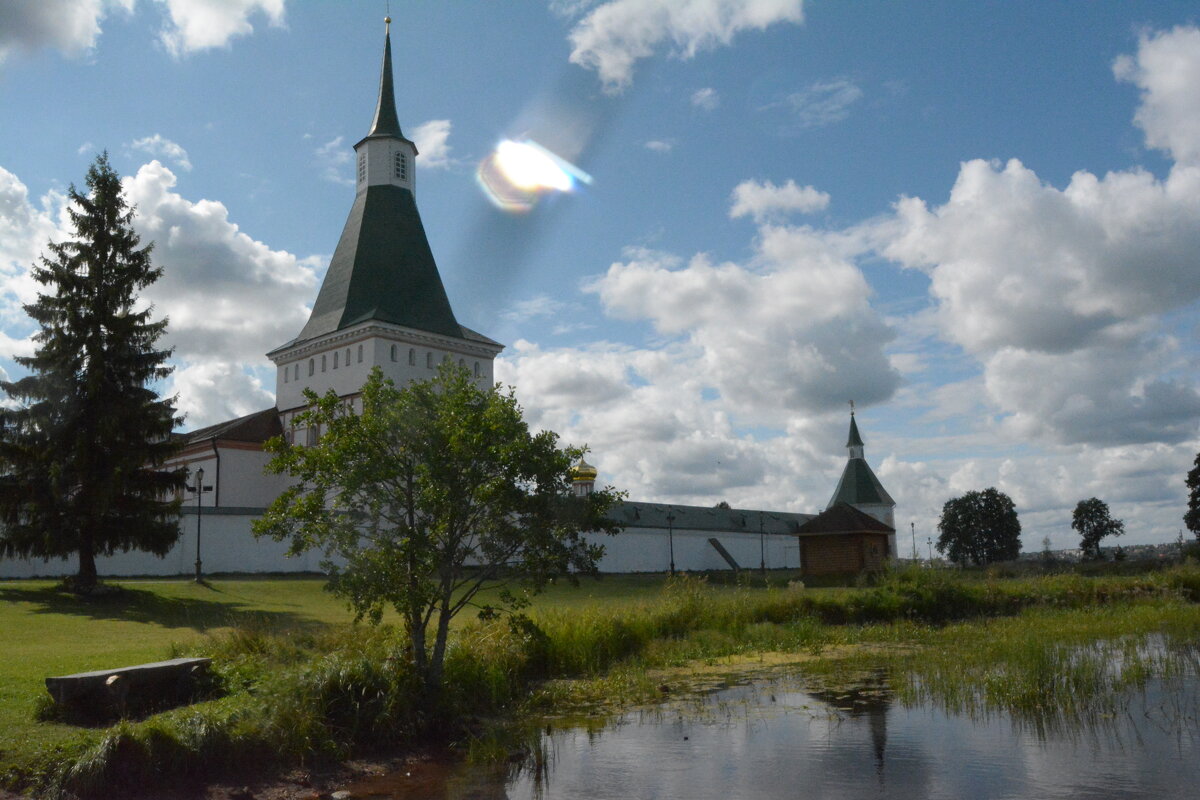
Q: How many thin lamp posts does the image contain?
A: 5